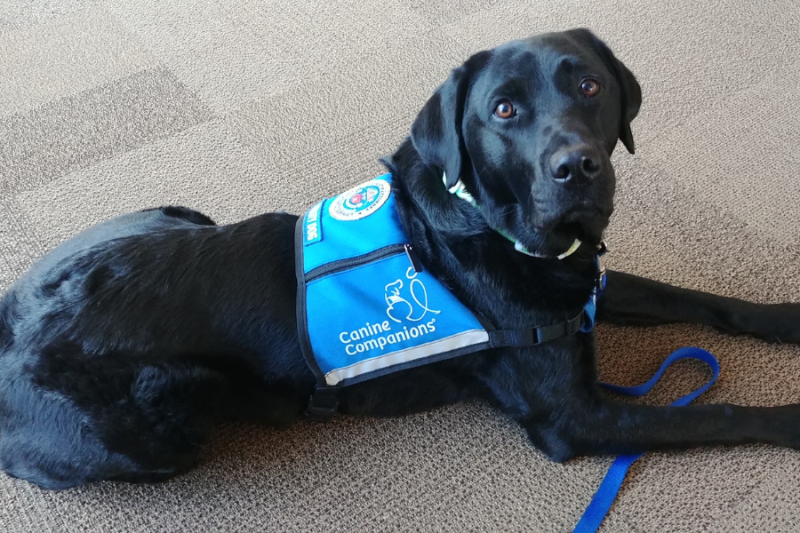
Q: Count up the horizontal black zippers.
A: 1